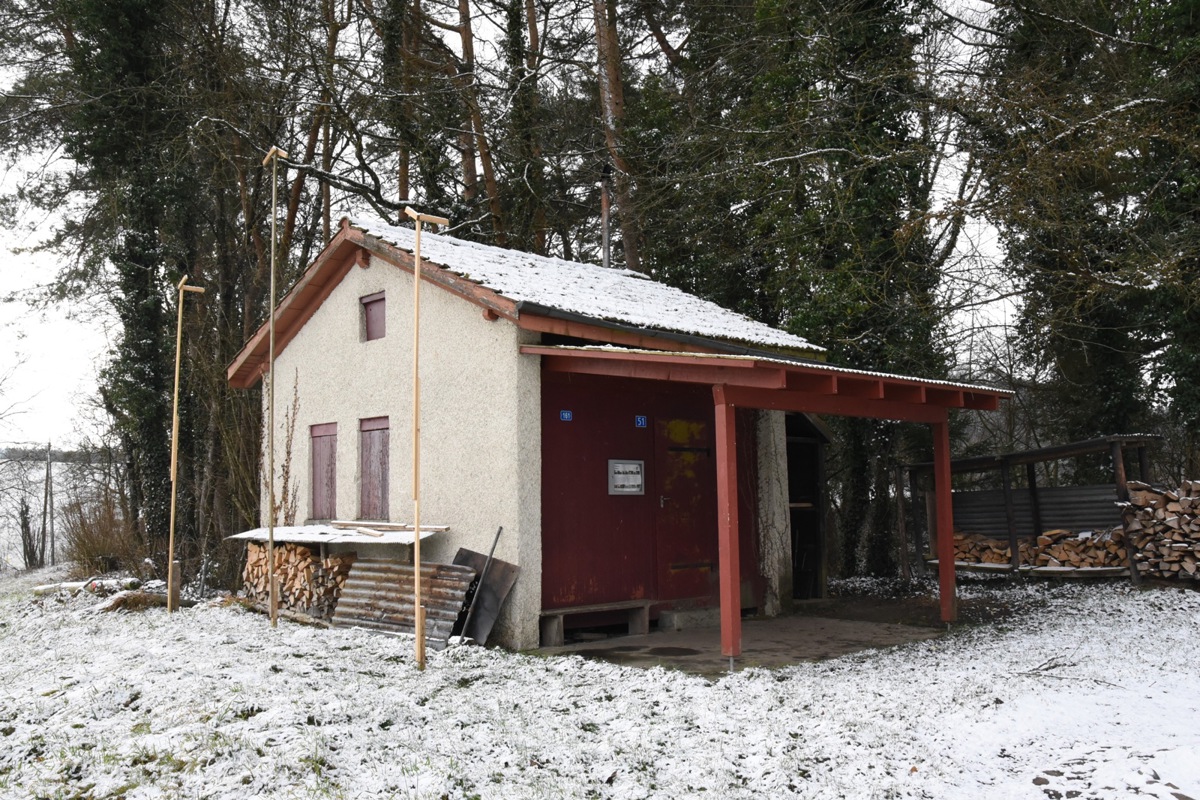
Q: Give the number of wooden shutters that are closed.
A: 3